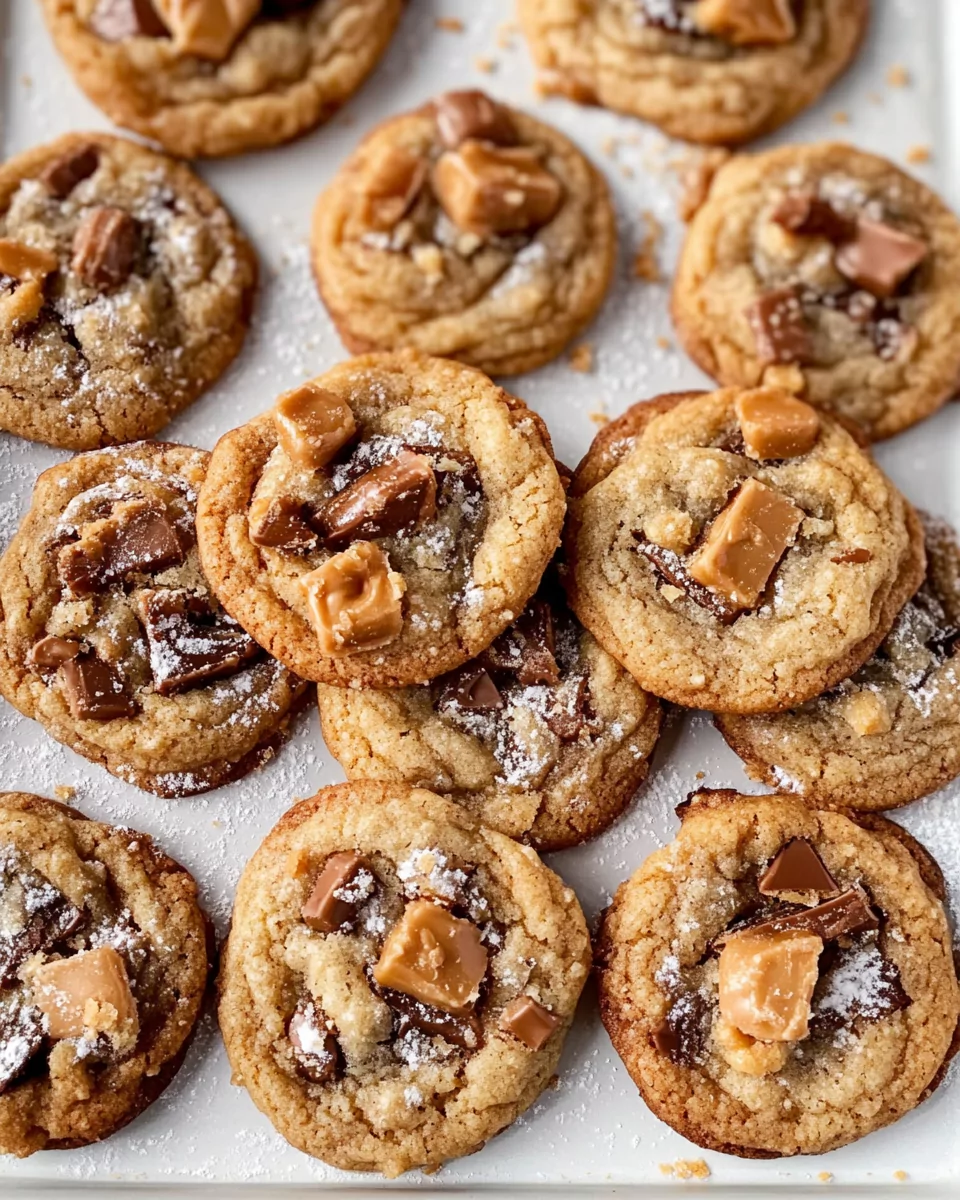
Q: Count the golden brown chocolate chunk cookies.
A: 13